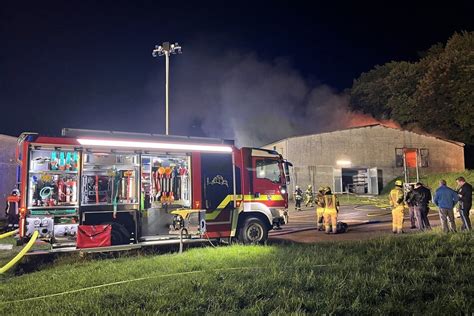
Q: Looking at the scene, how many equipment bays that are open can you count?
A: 3